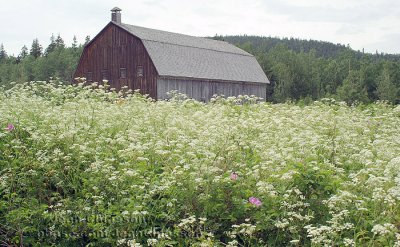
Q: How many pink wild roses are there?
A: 3